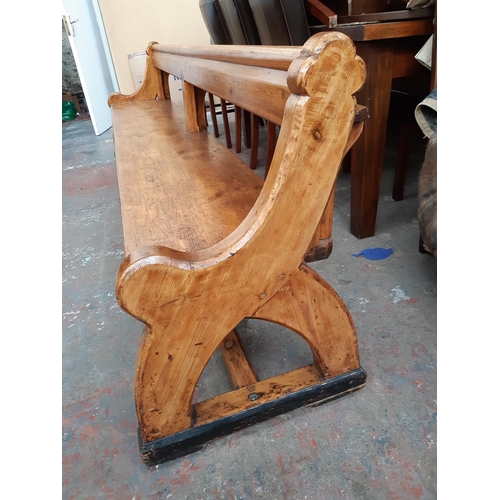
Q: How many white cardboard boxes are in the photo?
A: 1